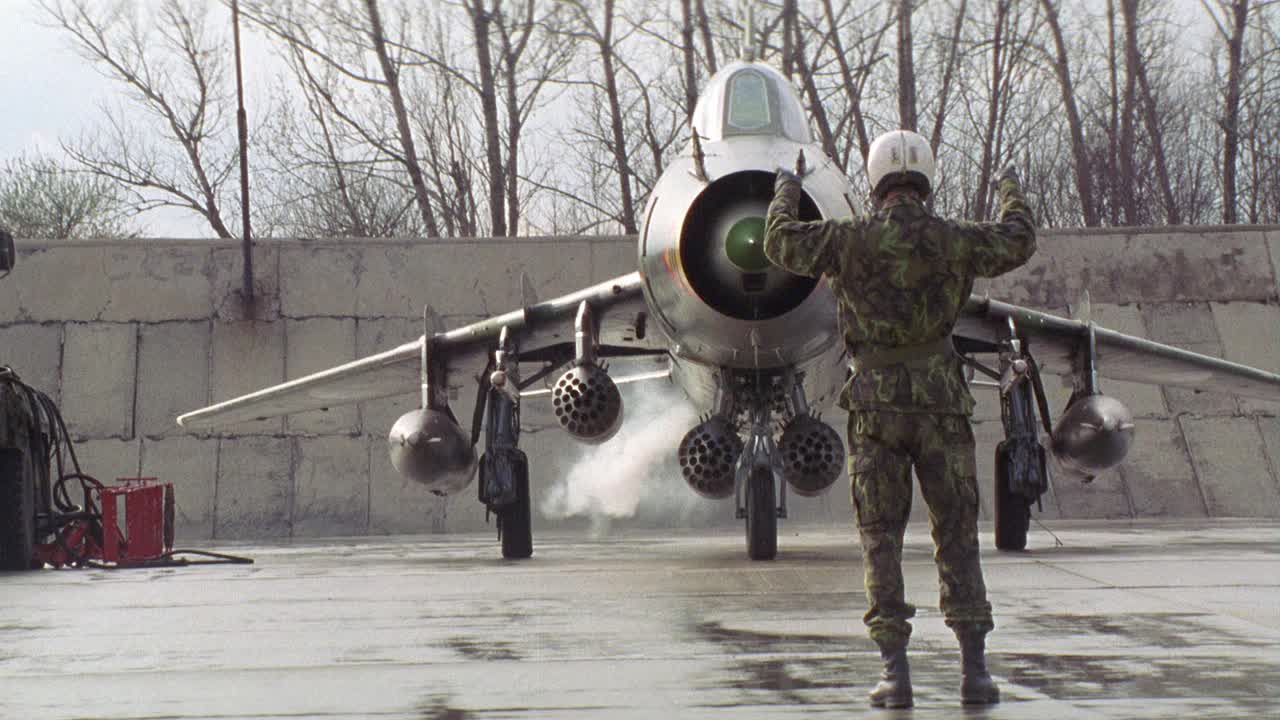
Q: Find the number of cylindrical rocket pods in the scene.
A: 3